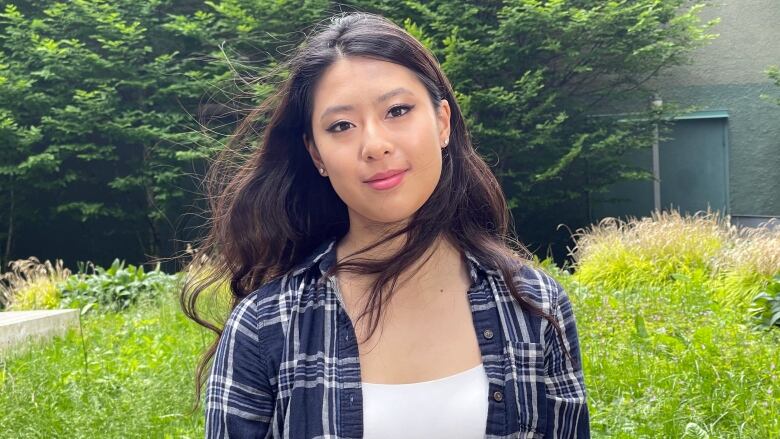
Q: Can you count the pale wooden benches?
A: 1